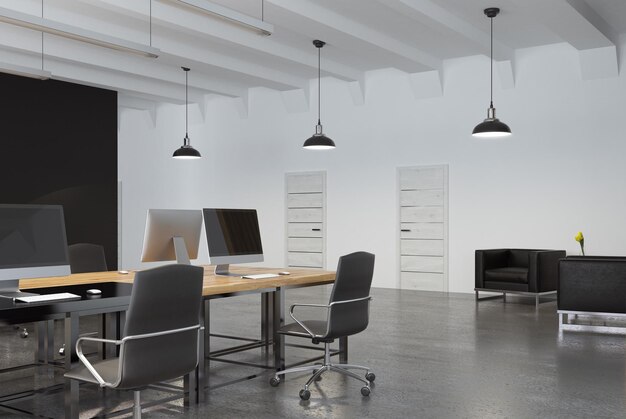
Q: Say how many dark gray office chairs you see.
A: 3